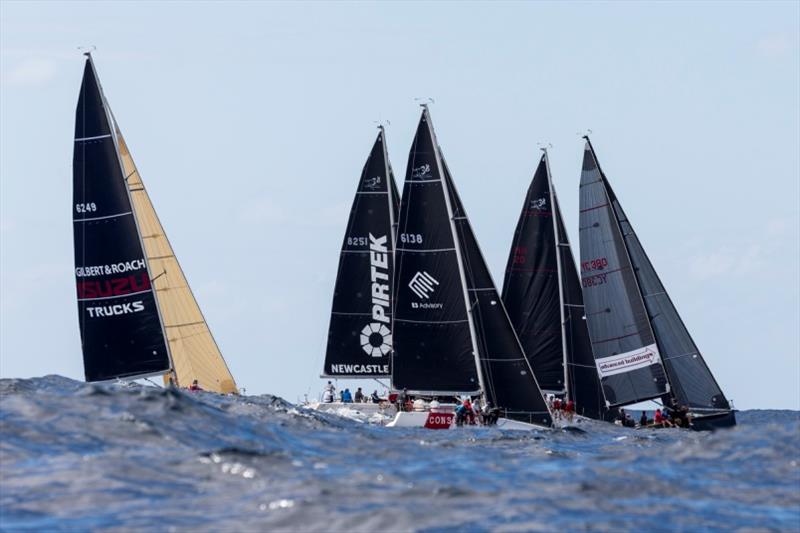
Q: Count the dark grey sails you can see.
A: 2